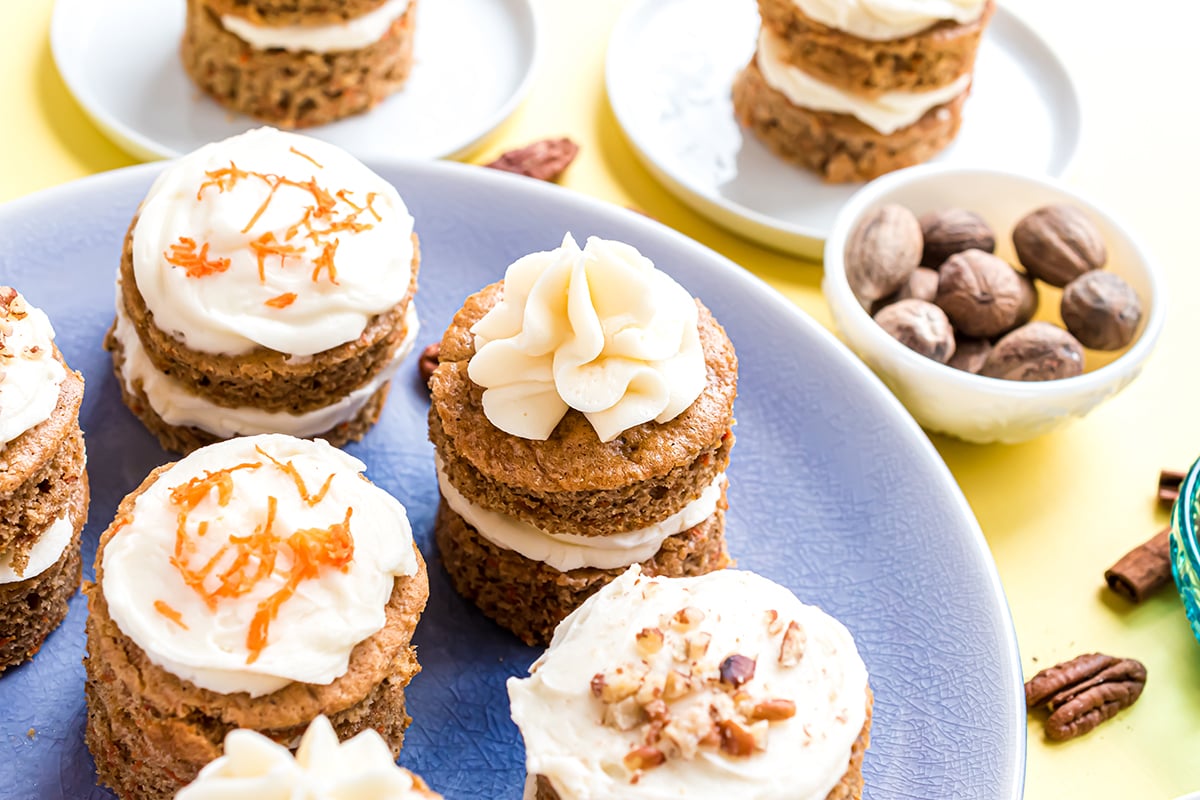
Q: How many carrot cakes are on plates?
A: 8